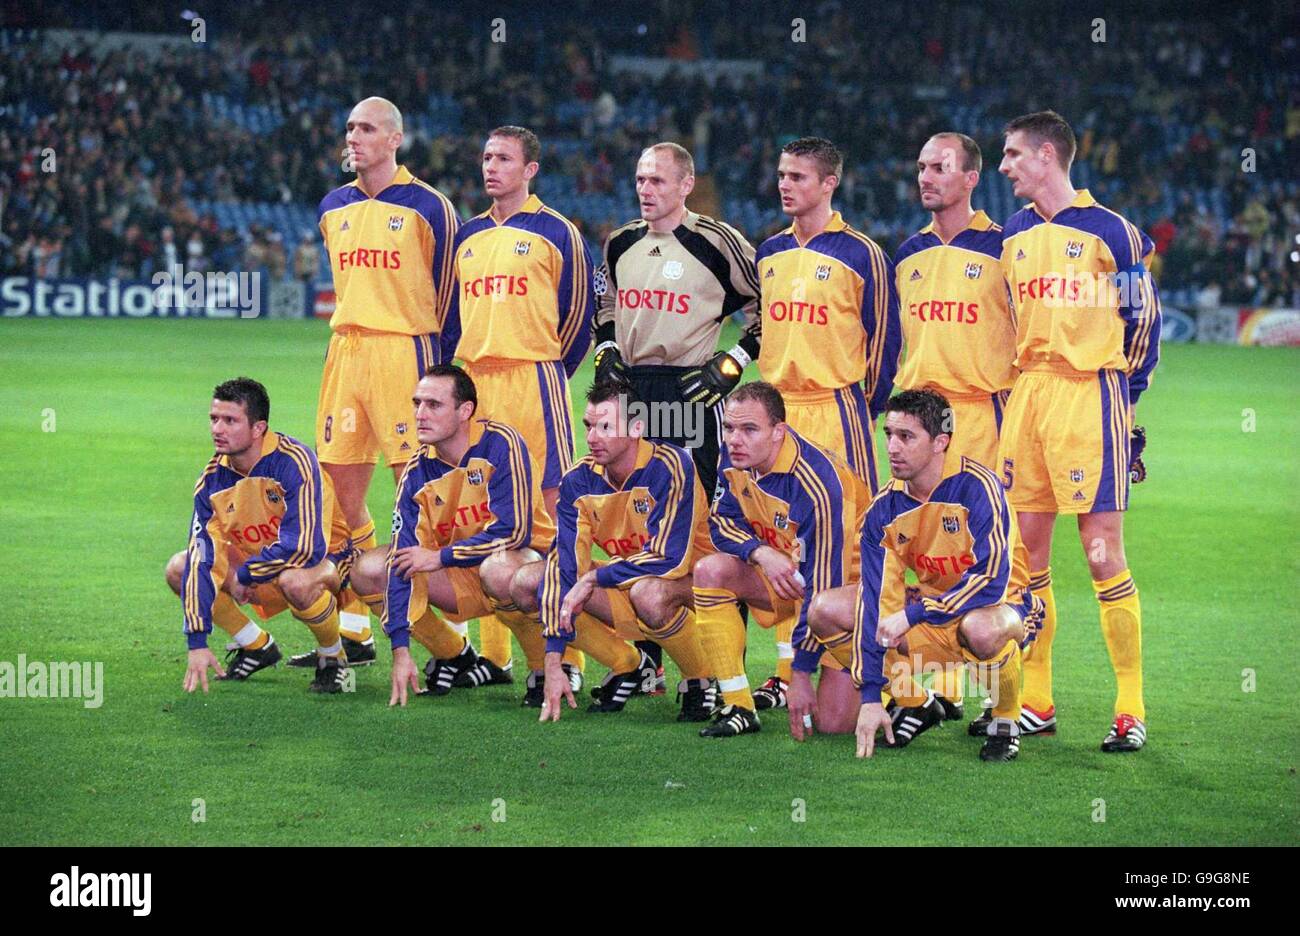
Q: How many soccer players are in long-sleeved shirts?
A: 11